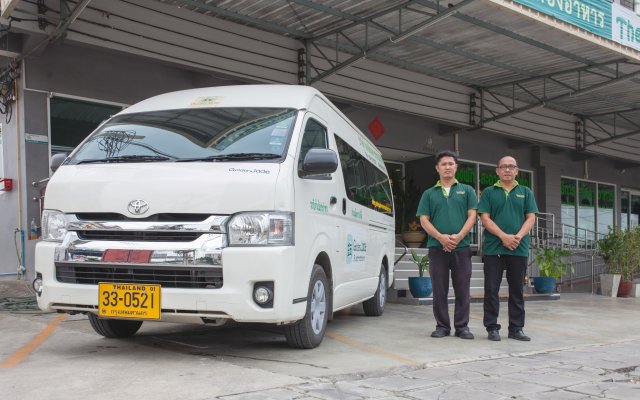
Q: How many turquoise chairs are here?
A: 0